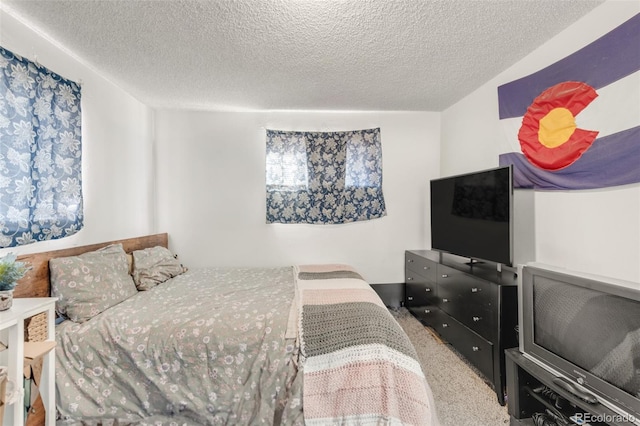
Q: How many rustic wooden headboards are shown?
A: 1